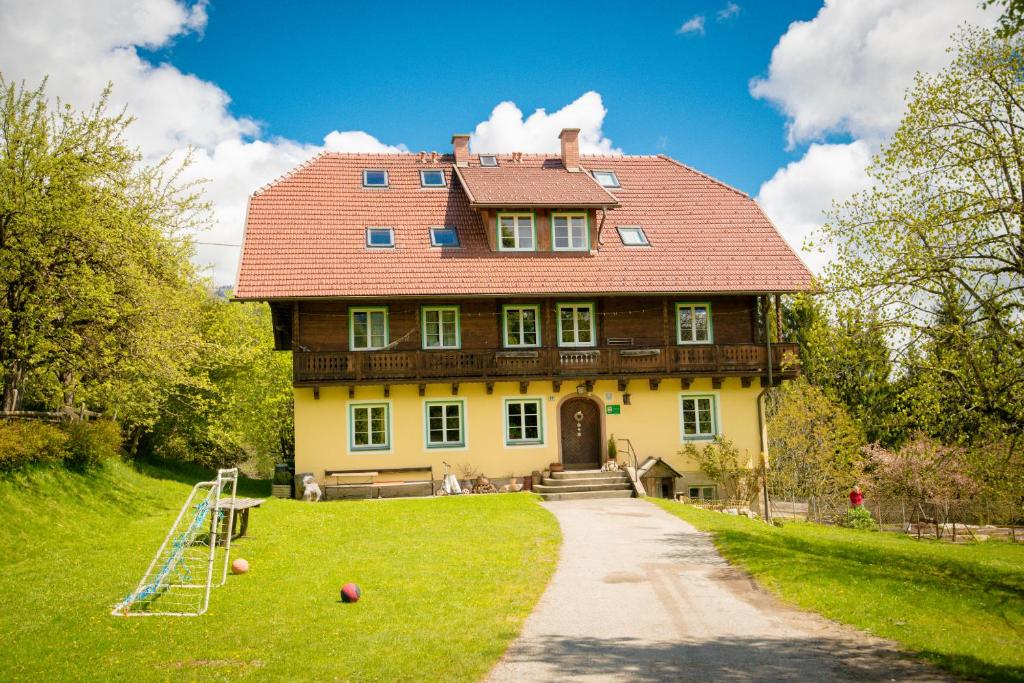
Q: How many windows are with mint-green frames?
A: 11